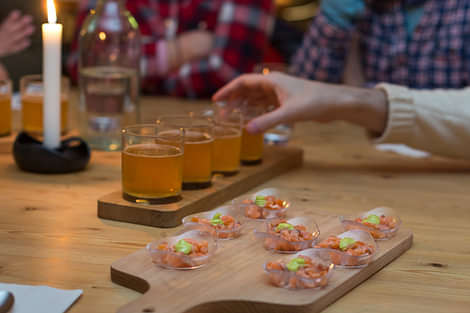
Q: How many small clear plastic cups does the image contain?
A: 7